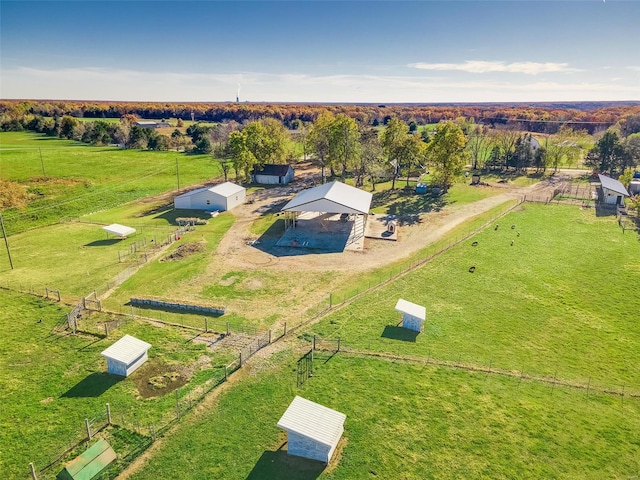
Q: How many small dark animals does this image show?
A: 6